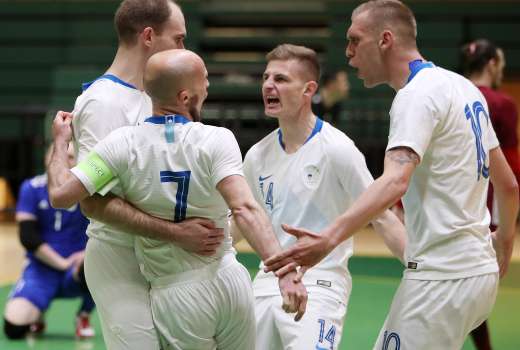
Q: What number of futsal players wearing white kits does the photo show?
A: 4